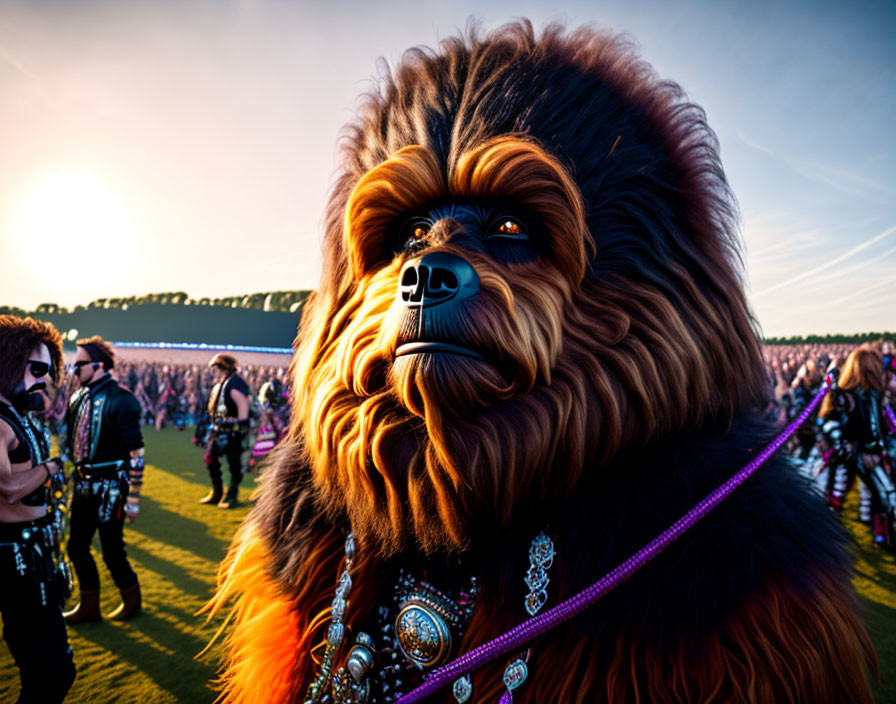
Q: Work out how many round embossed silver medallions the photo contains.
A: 1